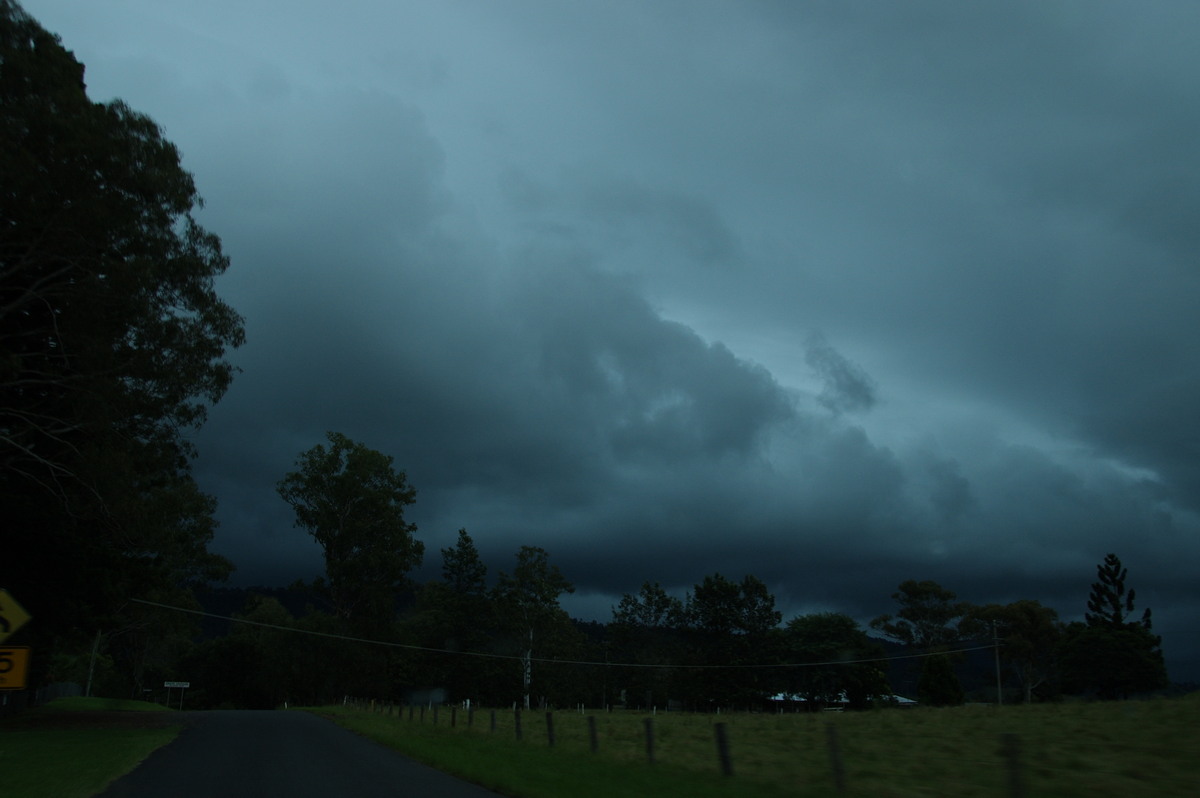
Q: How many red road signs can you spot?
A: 0